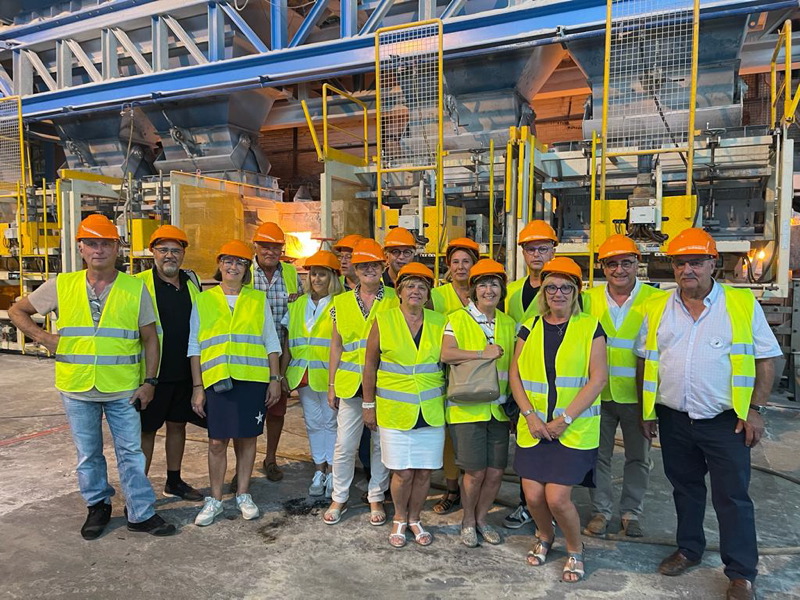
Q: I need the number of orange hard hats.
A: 15